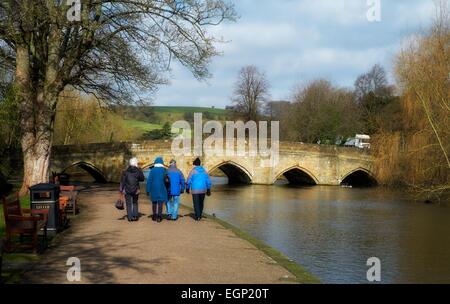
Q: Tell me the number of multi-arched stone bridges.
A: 1